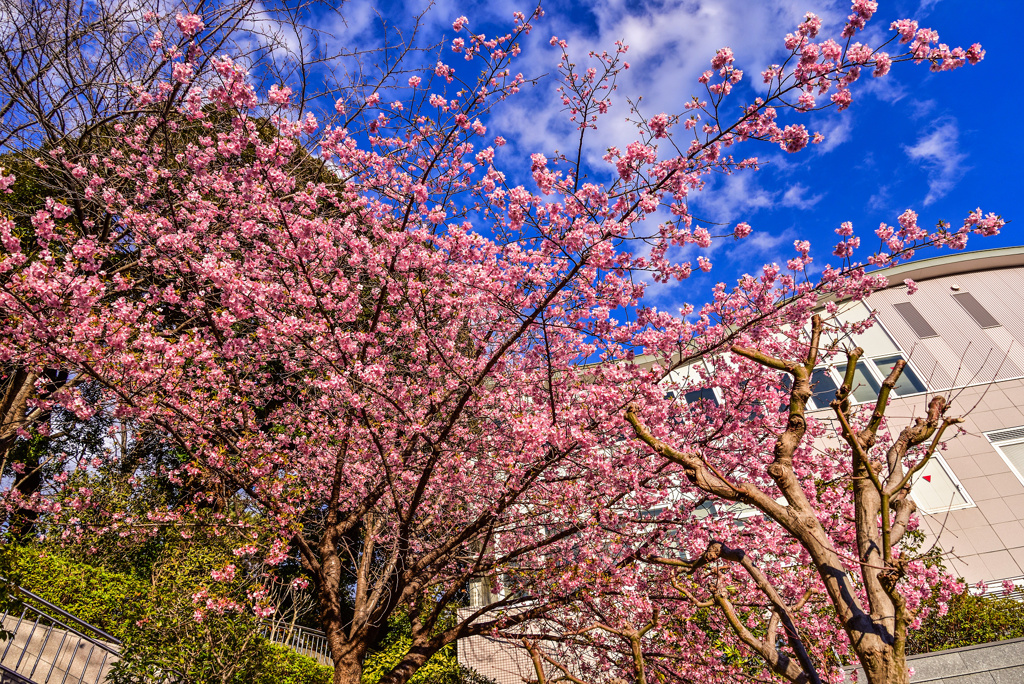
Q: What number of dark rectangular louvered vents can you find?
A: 2